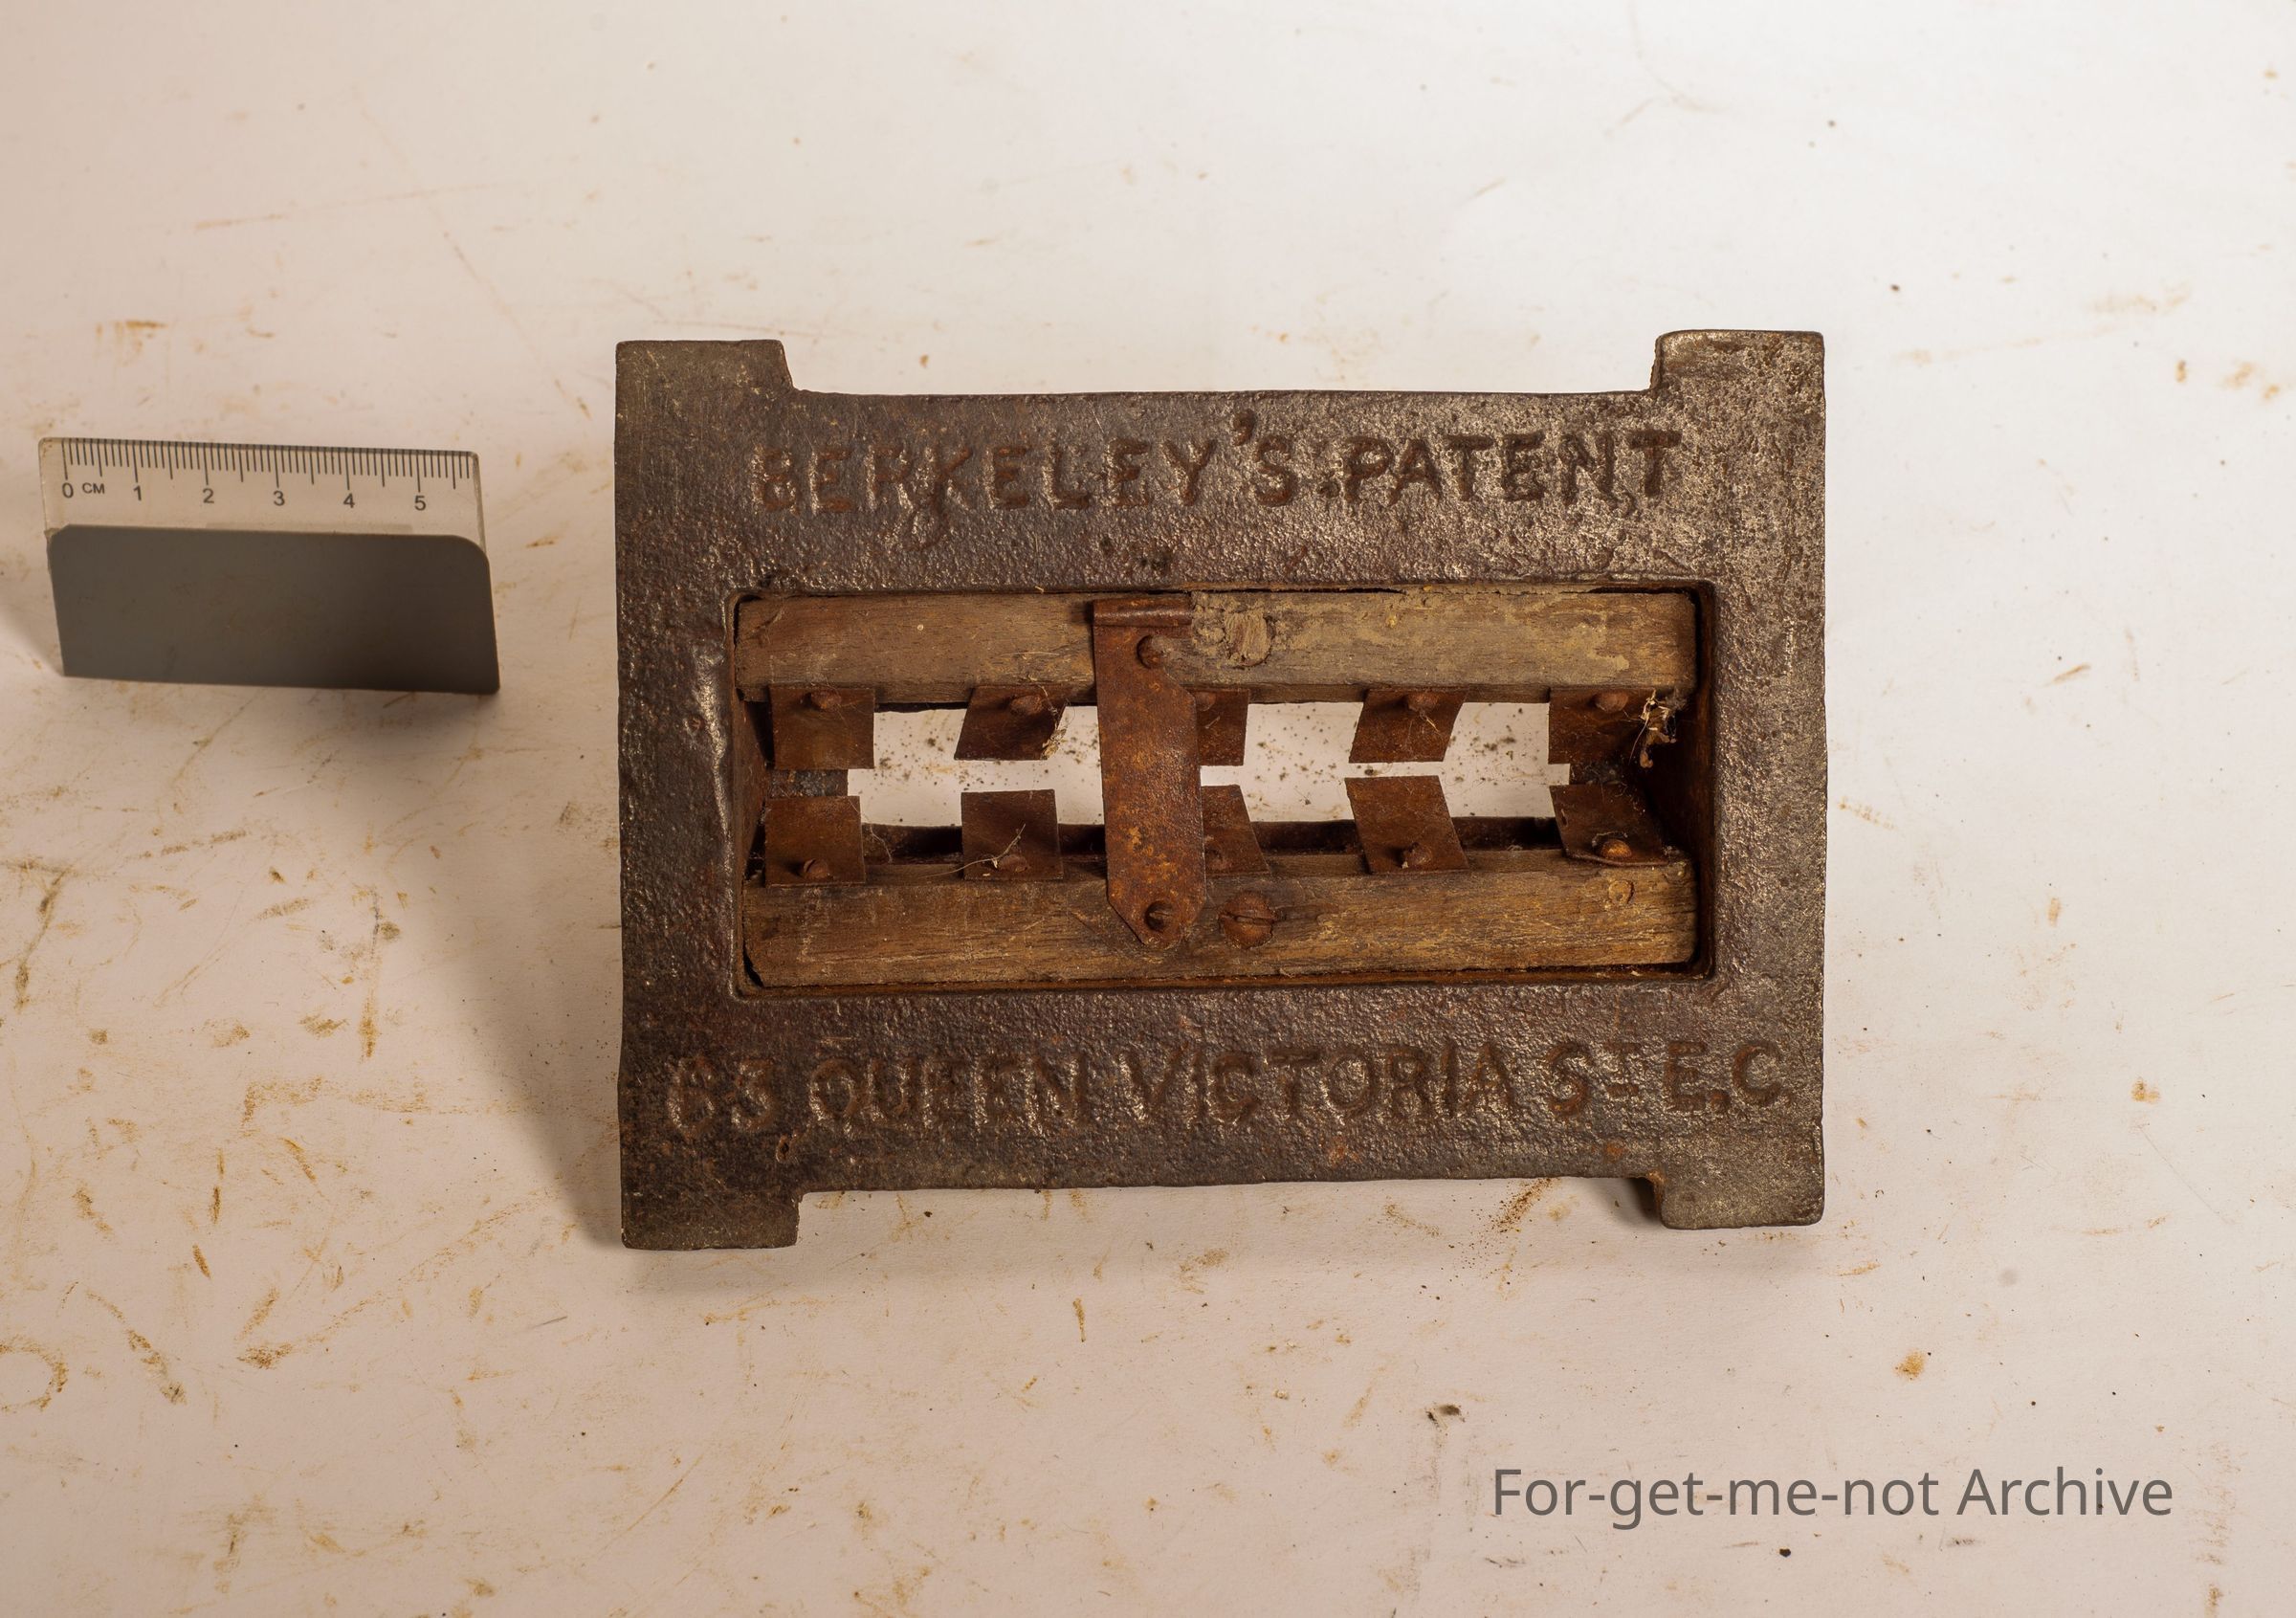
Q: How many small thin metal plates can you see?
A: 10